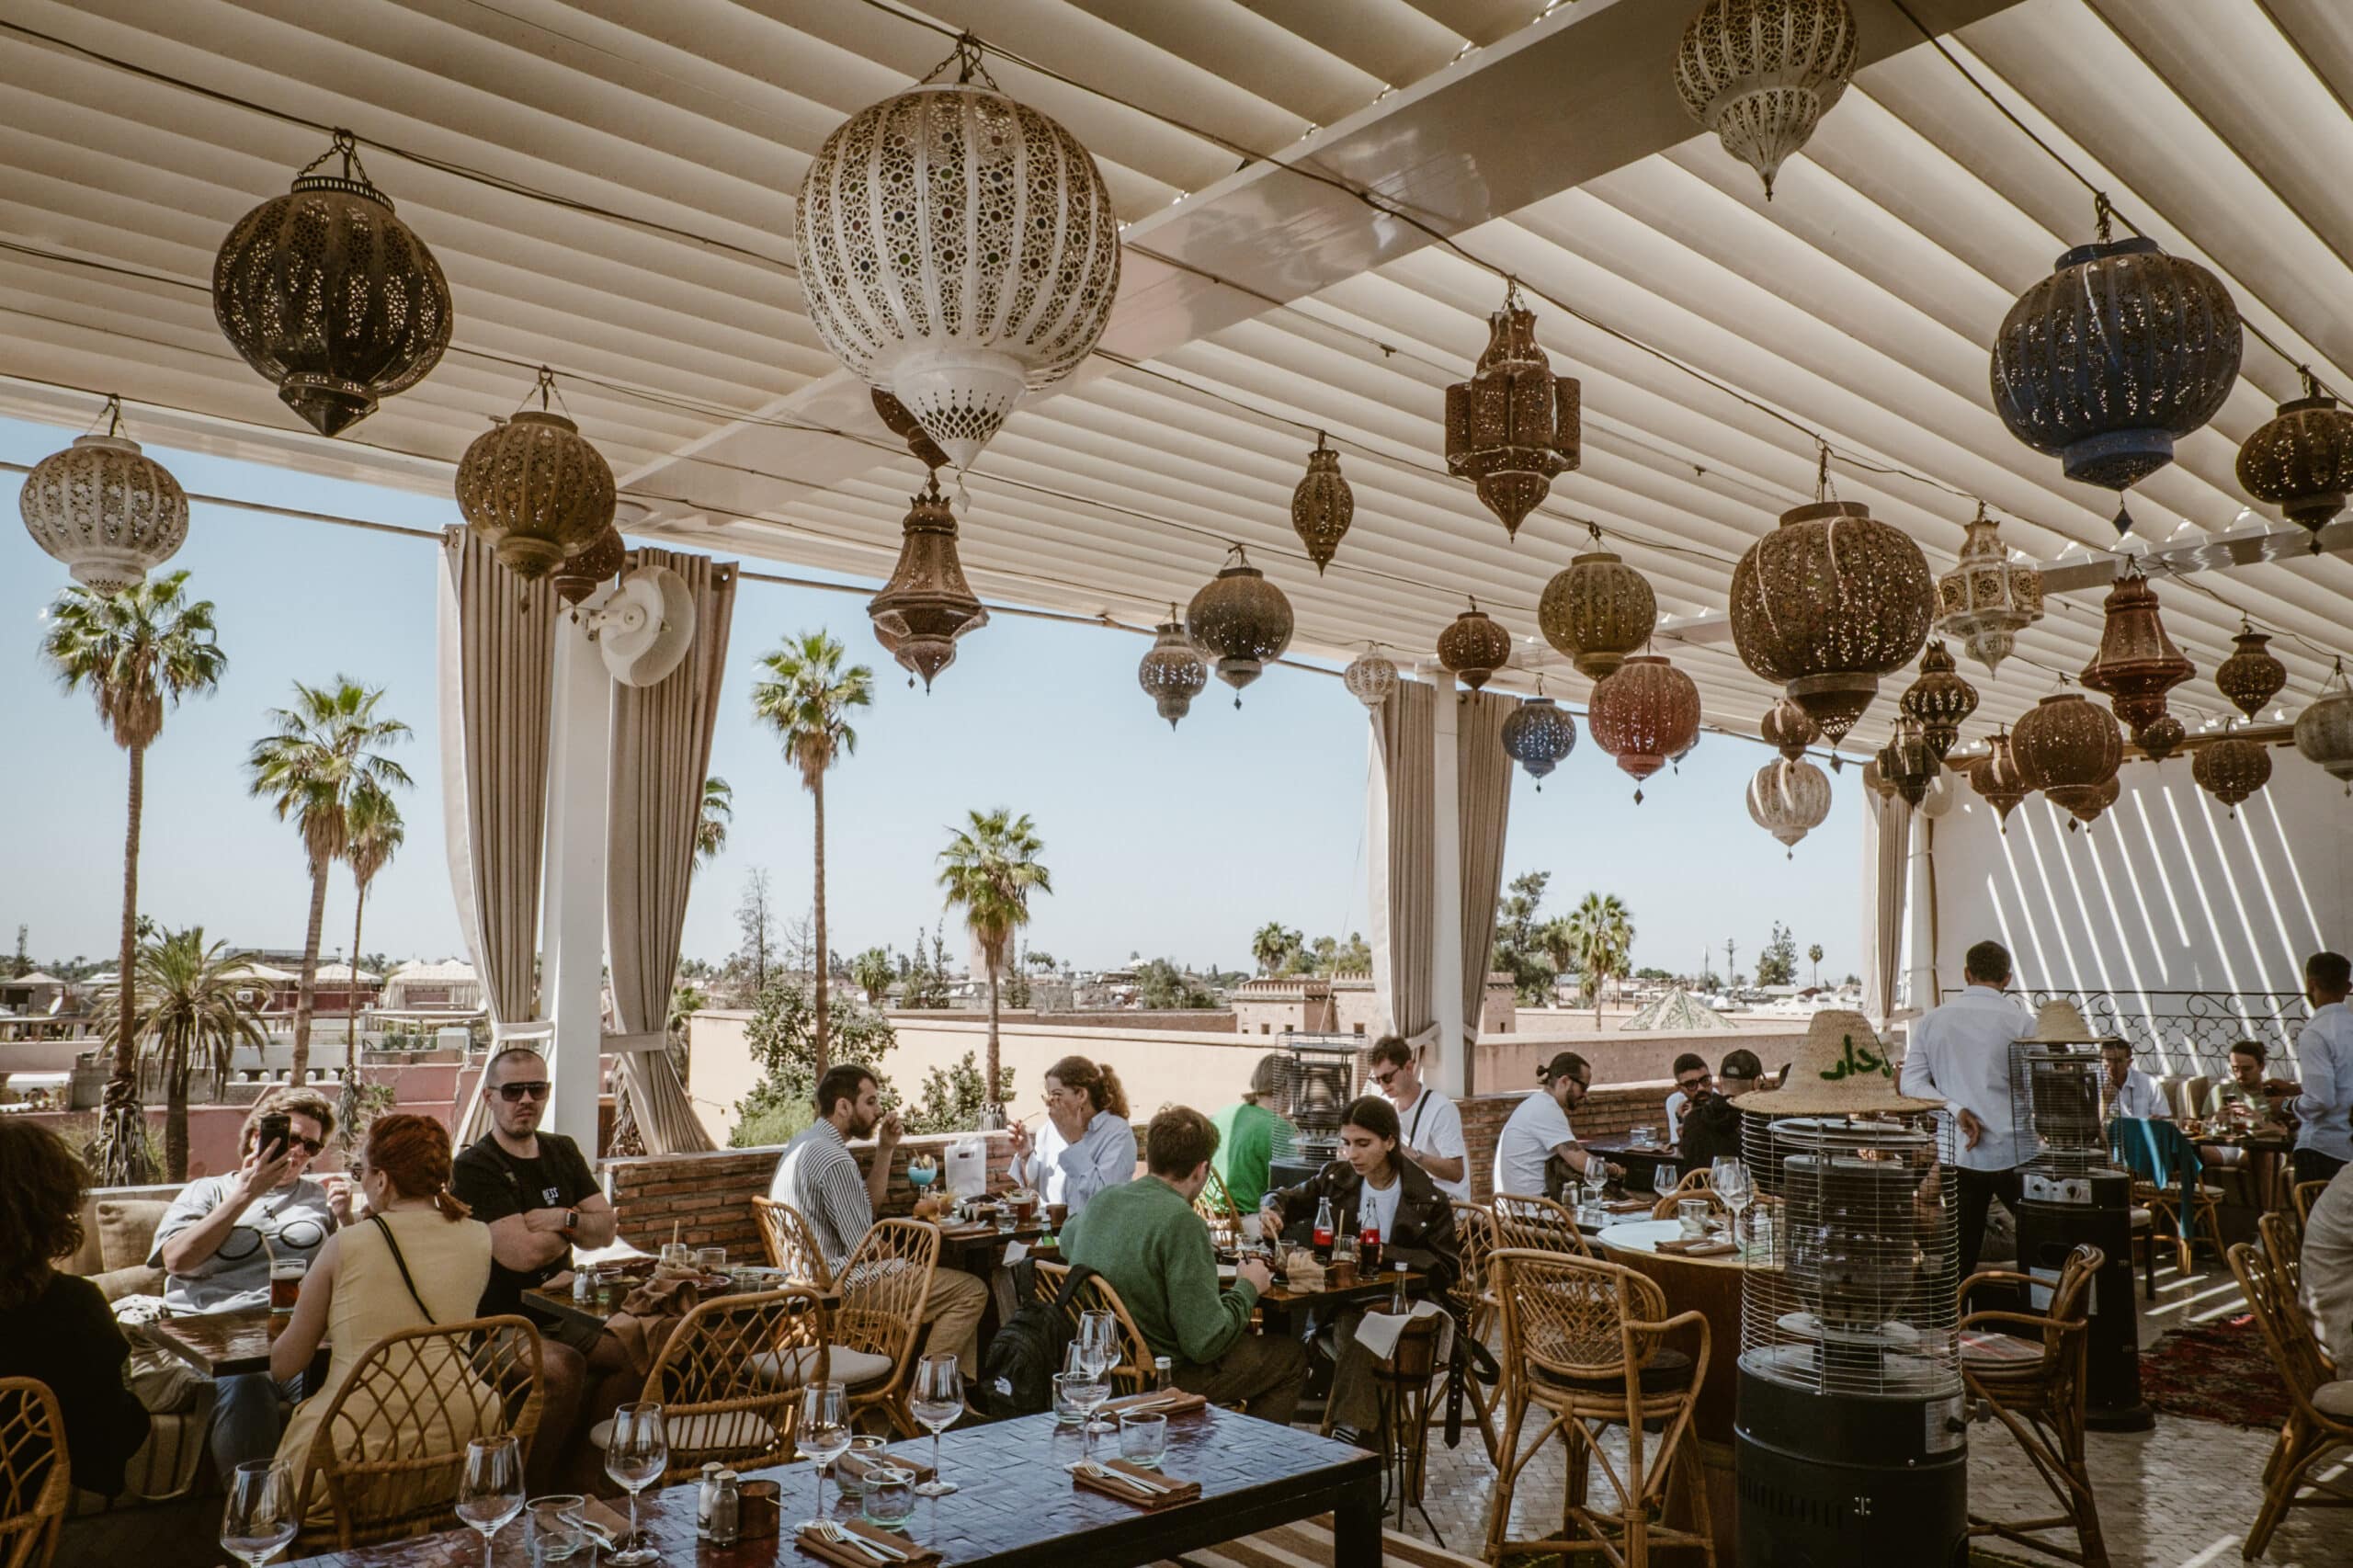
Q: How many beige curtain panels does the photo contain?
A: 5